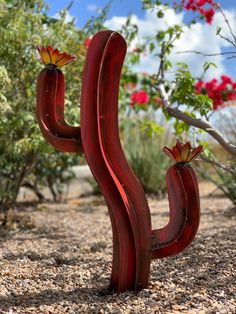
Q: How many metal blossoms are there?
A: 2